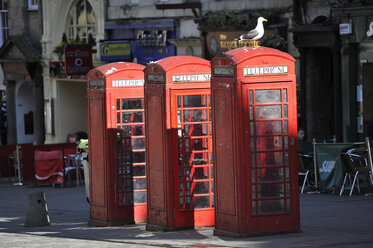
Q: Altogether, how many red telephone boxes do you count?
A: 3